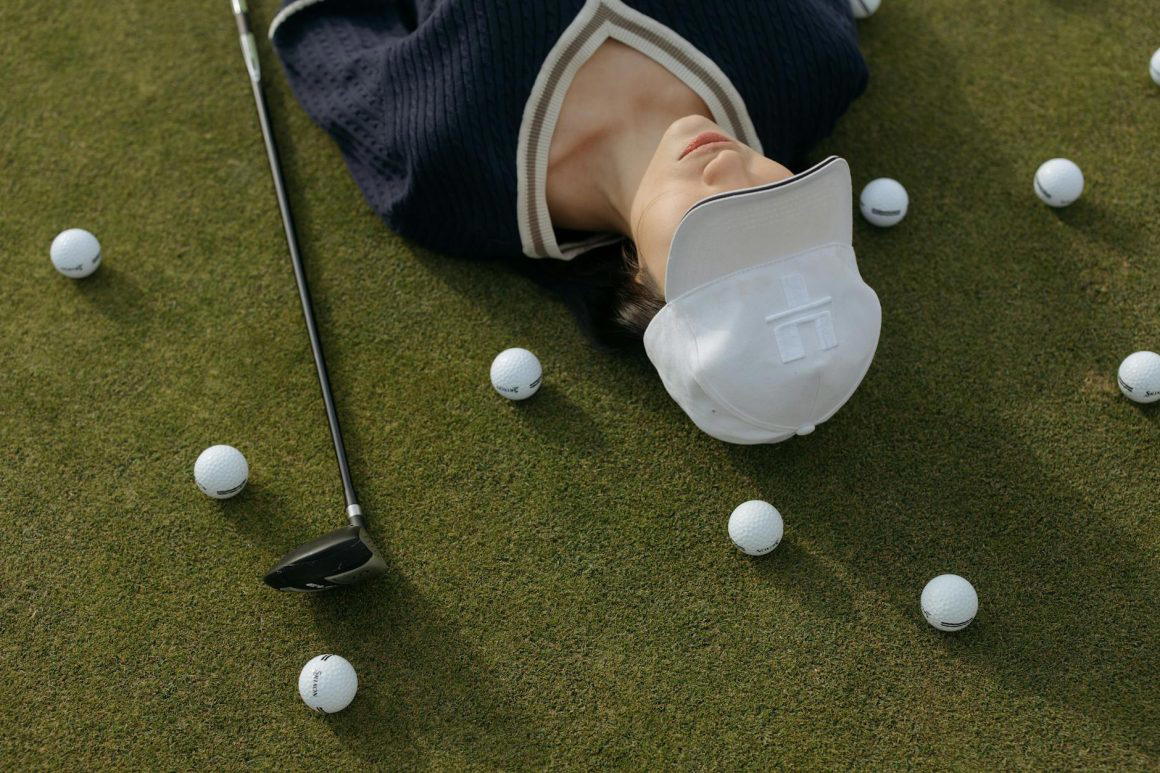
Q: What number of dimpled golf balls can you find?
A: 11